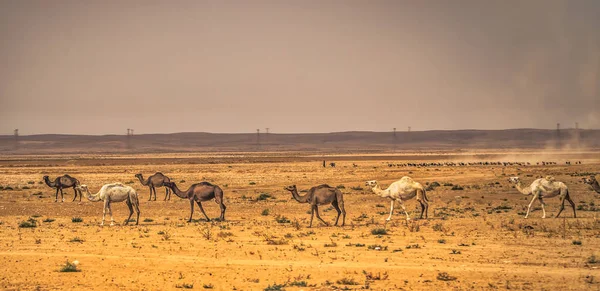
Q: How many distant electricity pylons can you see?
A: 9